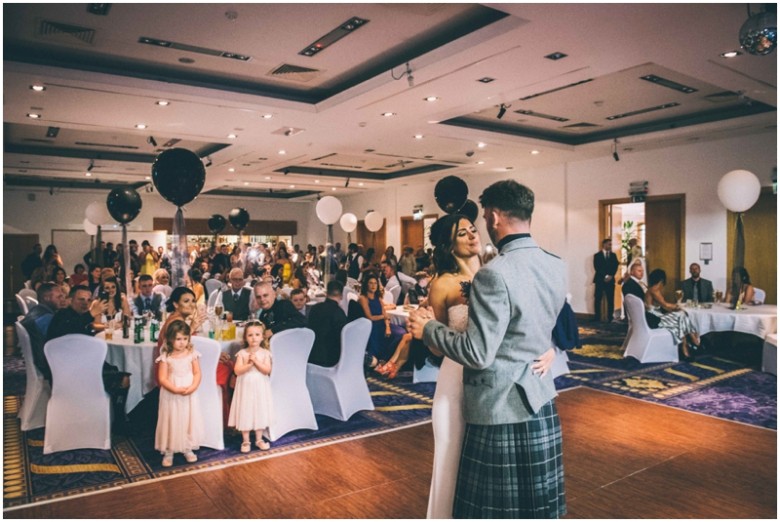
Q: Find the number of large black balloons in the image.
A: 6